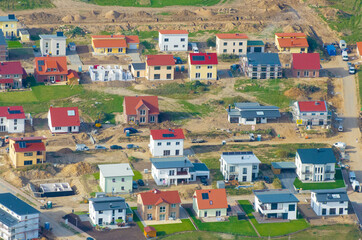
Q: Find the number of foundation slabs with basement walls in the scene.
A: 1